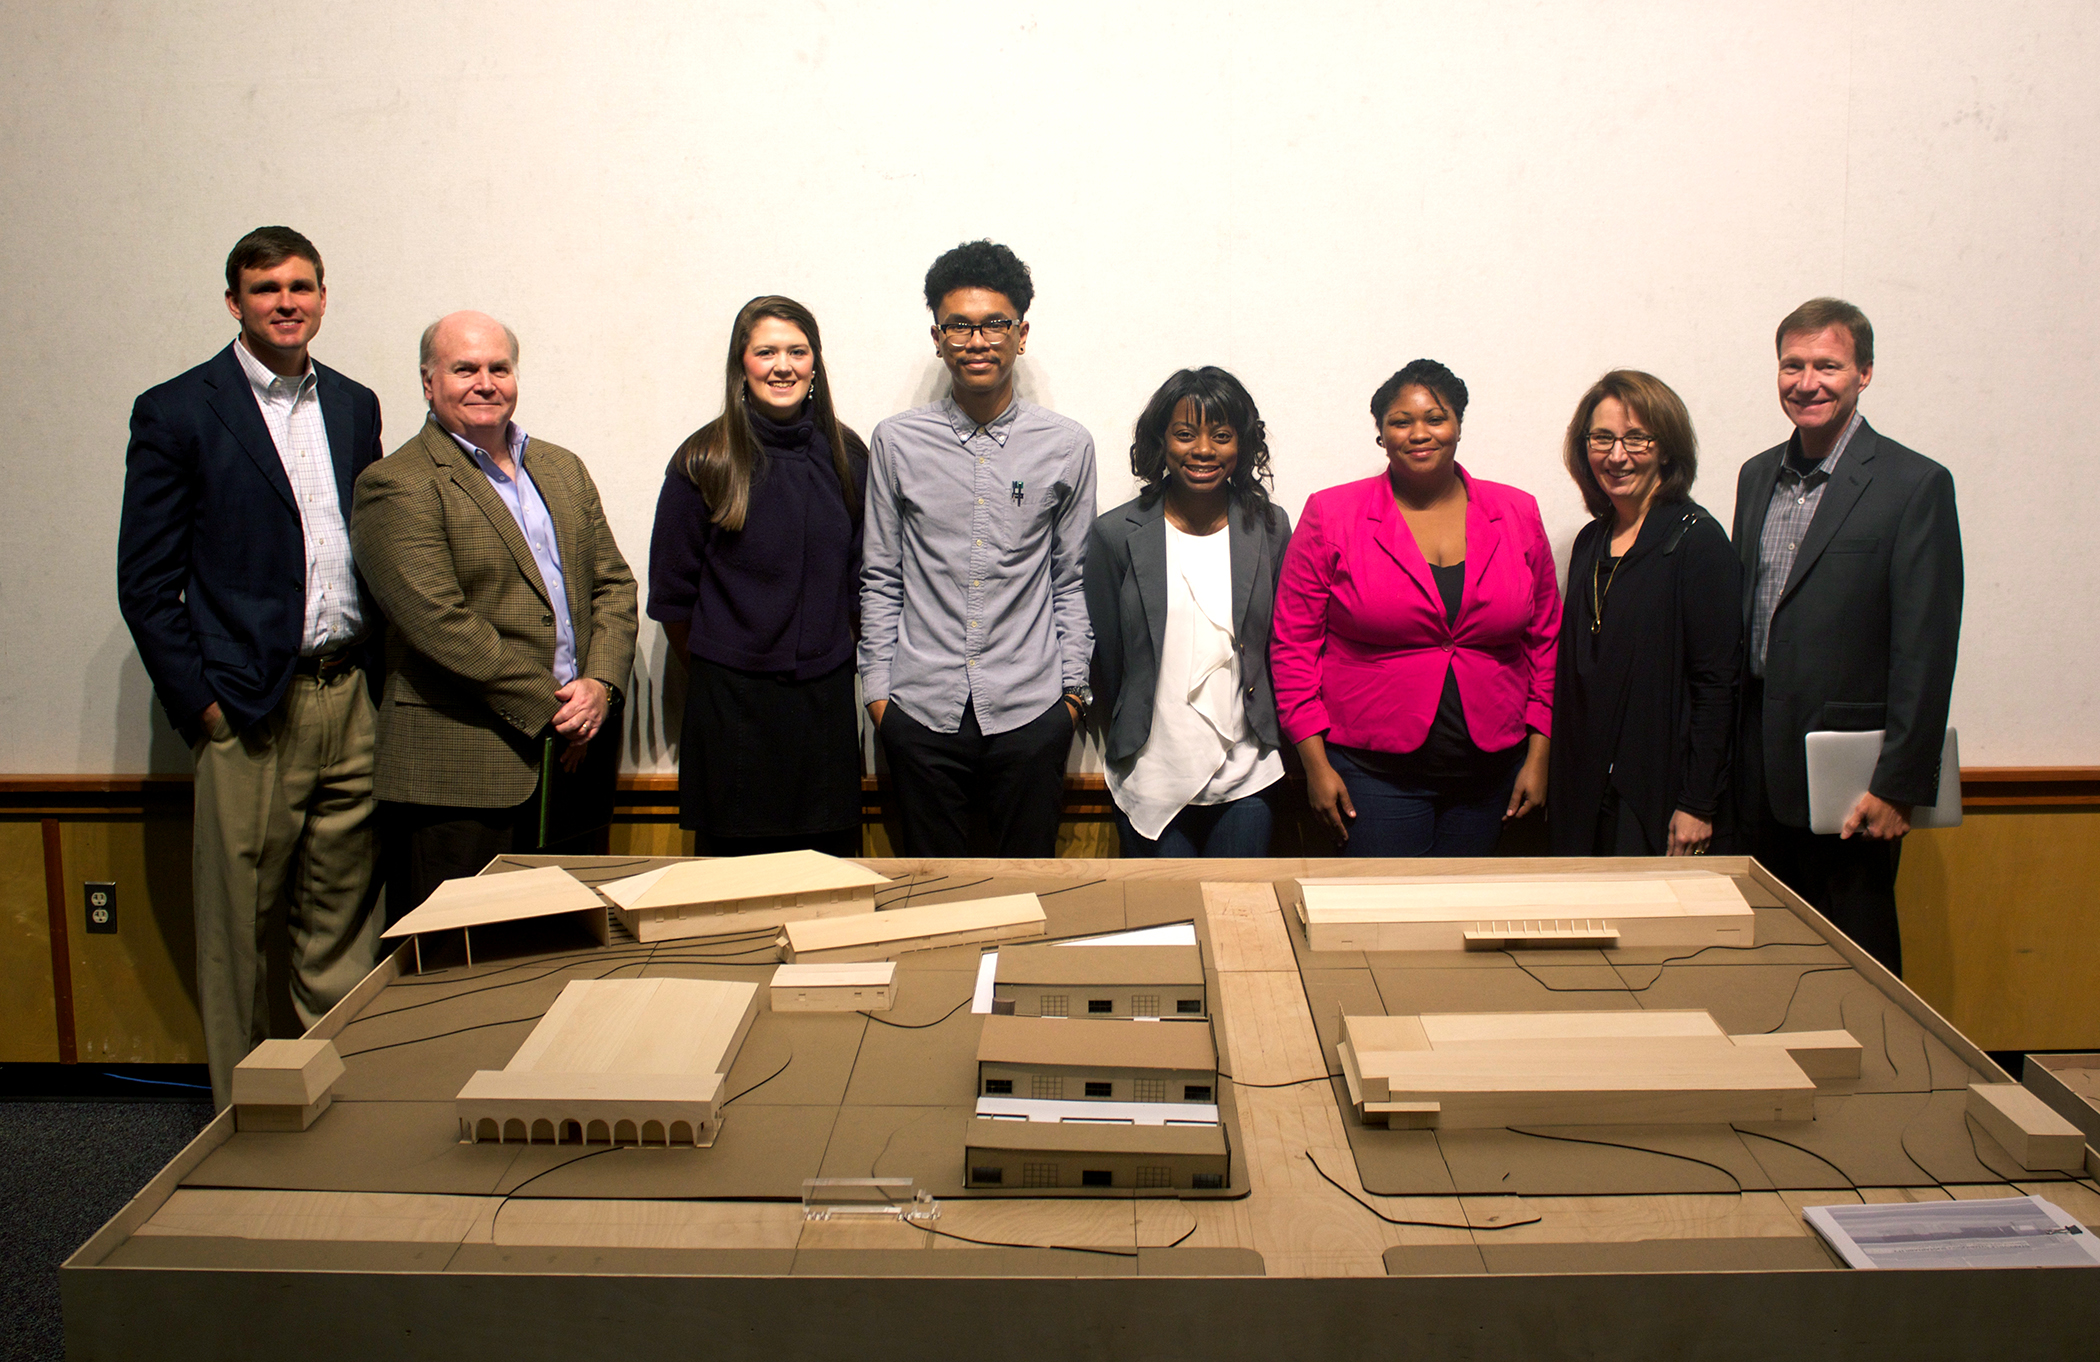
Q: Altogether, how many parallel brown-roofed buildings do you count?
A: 3